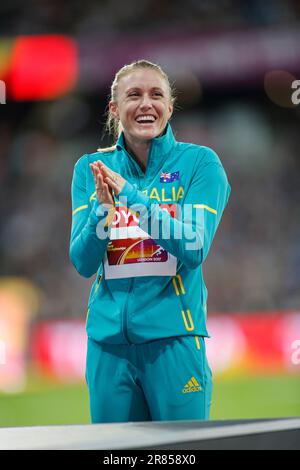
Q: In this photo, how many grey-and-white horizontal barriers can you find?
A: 1